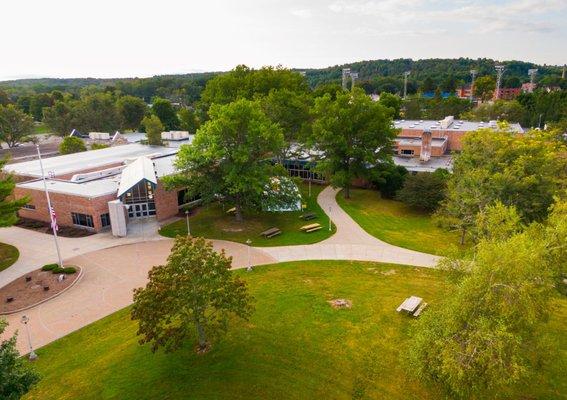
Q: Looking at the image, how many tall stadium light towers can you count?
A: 6